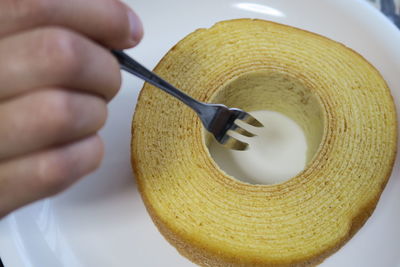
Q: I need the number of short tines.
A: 3